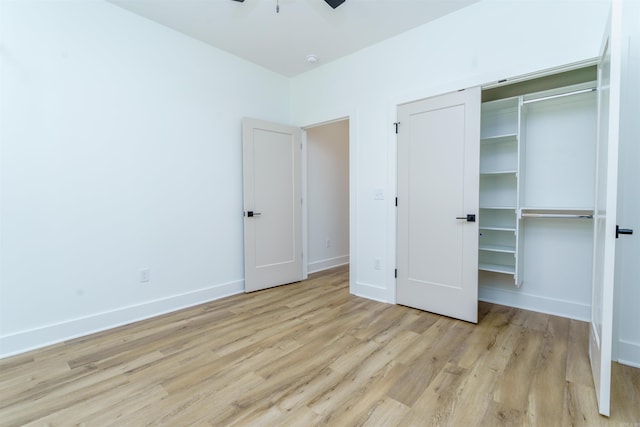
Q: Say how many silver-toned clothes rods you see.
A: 2